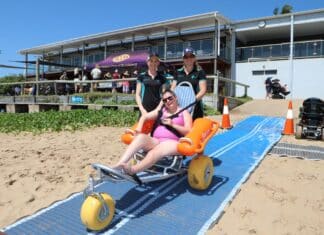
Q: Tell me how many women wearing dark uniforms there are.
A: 2